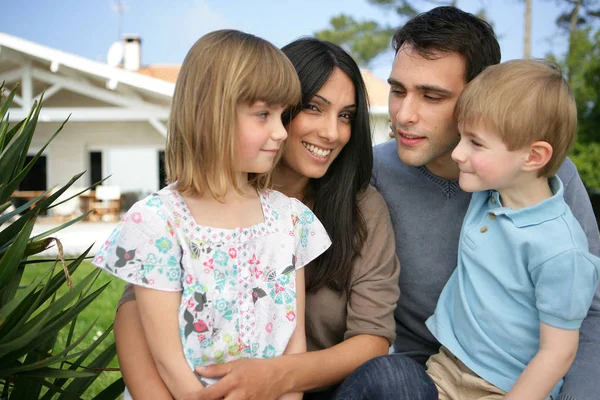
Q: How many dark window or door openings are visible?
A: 3